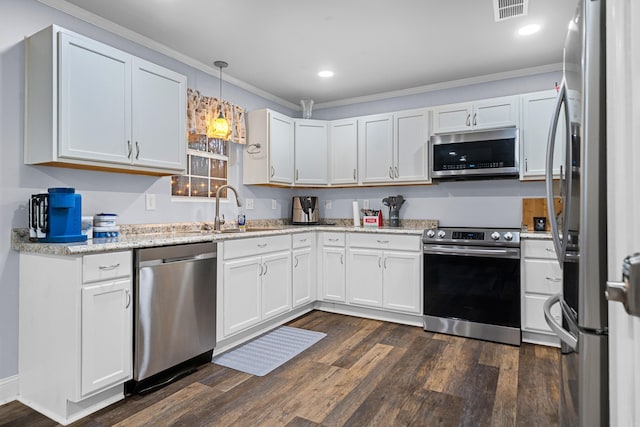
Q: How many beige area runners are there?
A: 0